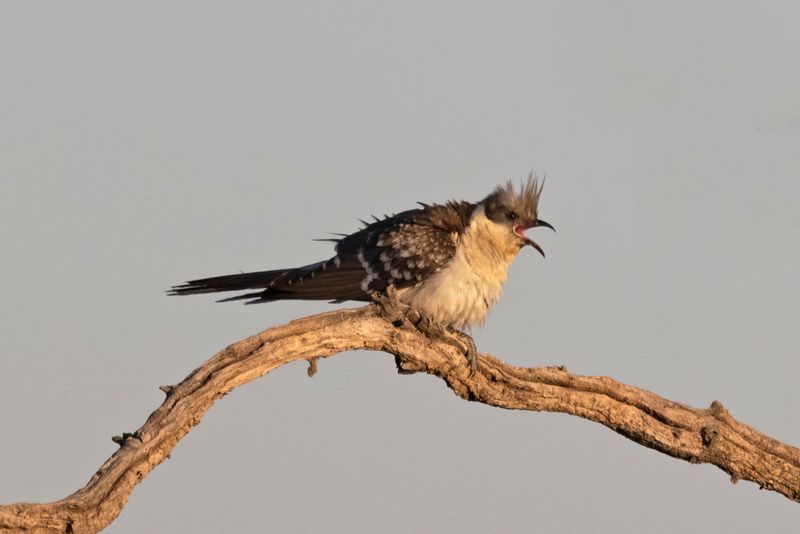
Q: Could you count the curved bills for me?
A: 1